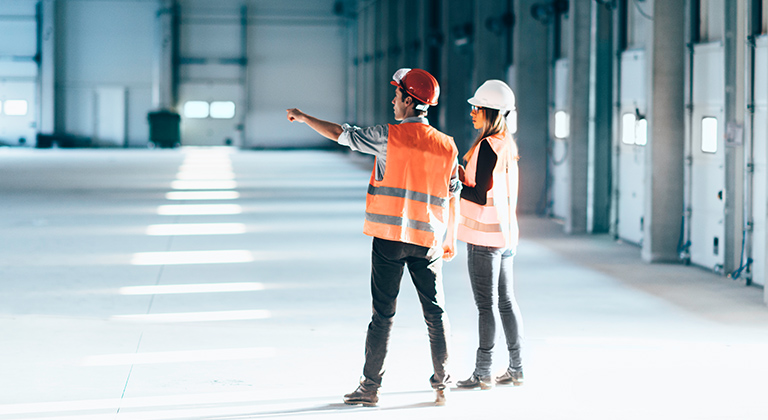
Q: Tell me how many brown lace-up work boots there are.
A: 2